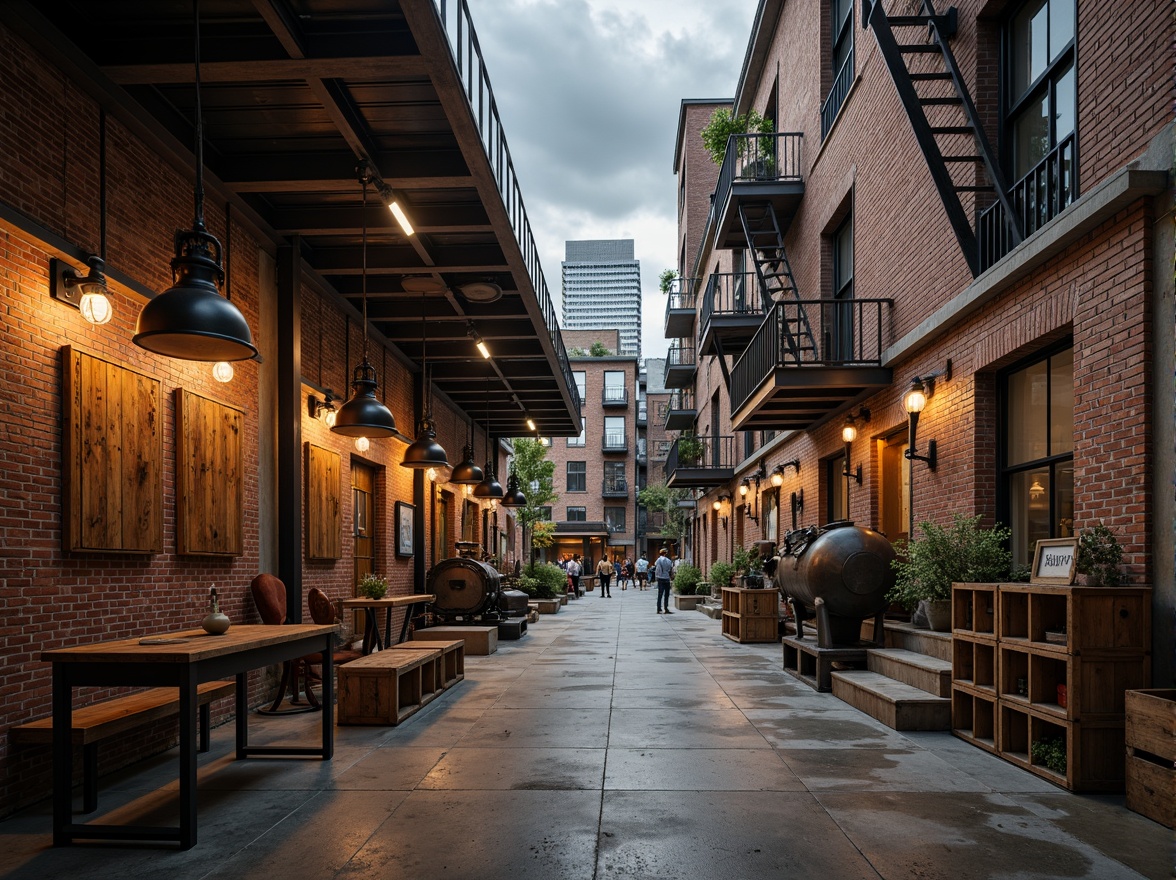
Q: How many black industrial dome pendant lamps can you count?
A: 6